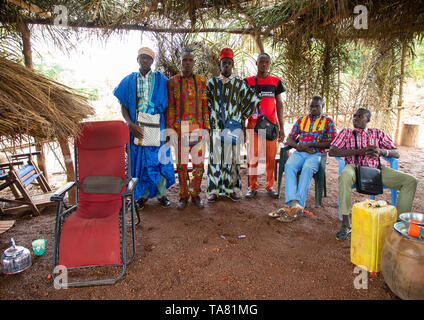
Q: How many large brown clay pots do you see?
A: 1